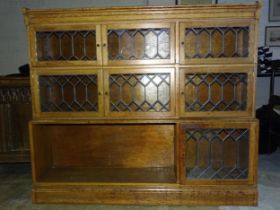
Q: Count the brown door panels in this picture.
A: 7